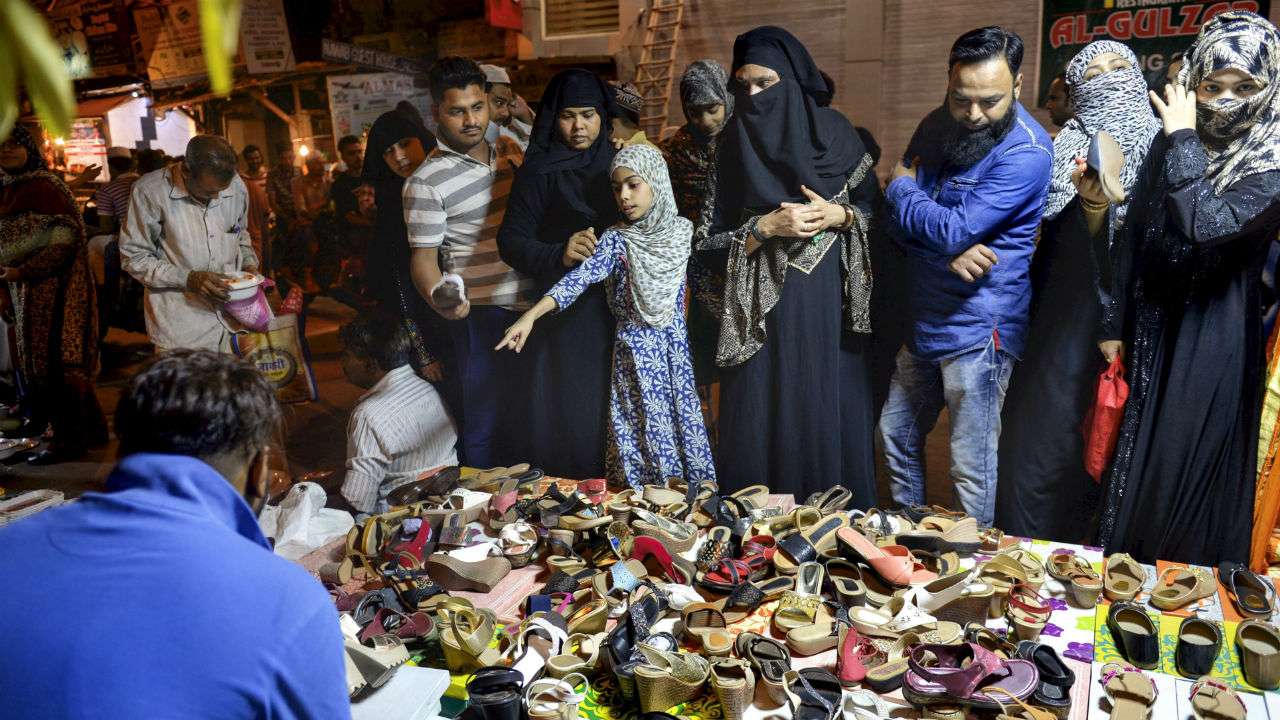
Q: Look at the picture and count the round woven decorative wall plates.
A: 0